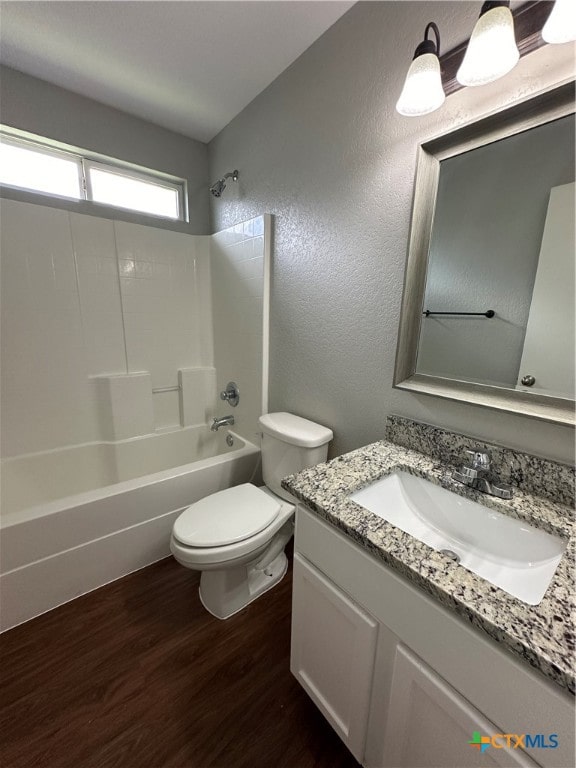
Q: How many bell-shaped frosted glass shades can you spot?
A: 3